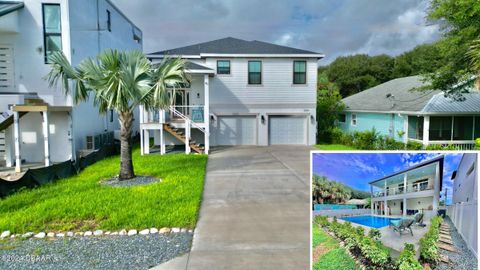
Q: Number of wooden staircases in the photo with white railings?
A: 1